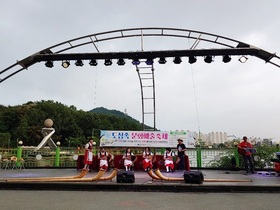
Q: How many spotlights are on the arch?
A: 14